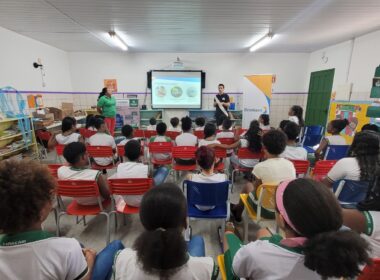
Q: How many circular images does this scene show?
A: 3